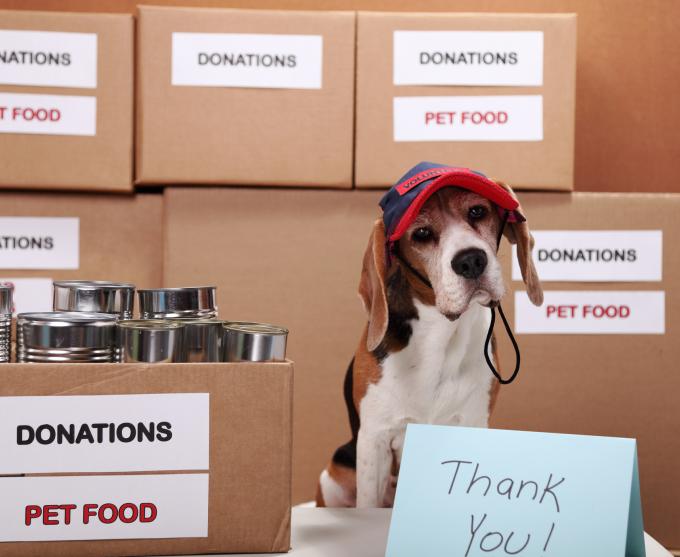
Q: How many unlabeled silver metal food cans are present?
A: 7